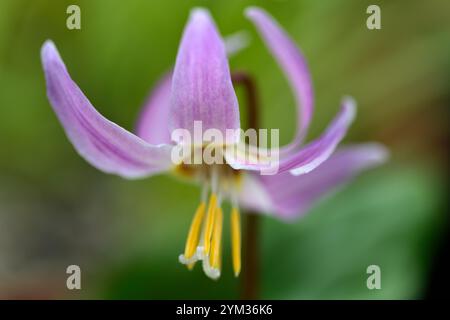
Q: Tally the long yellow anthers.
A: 4